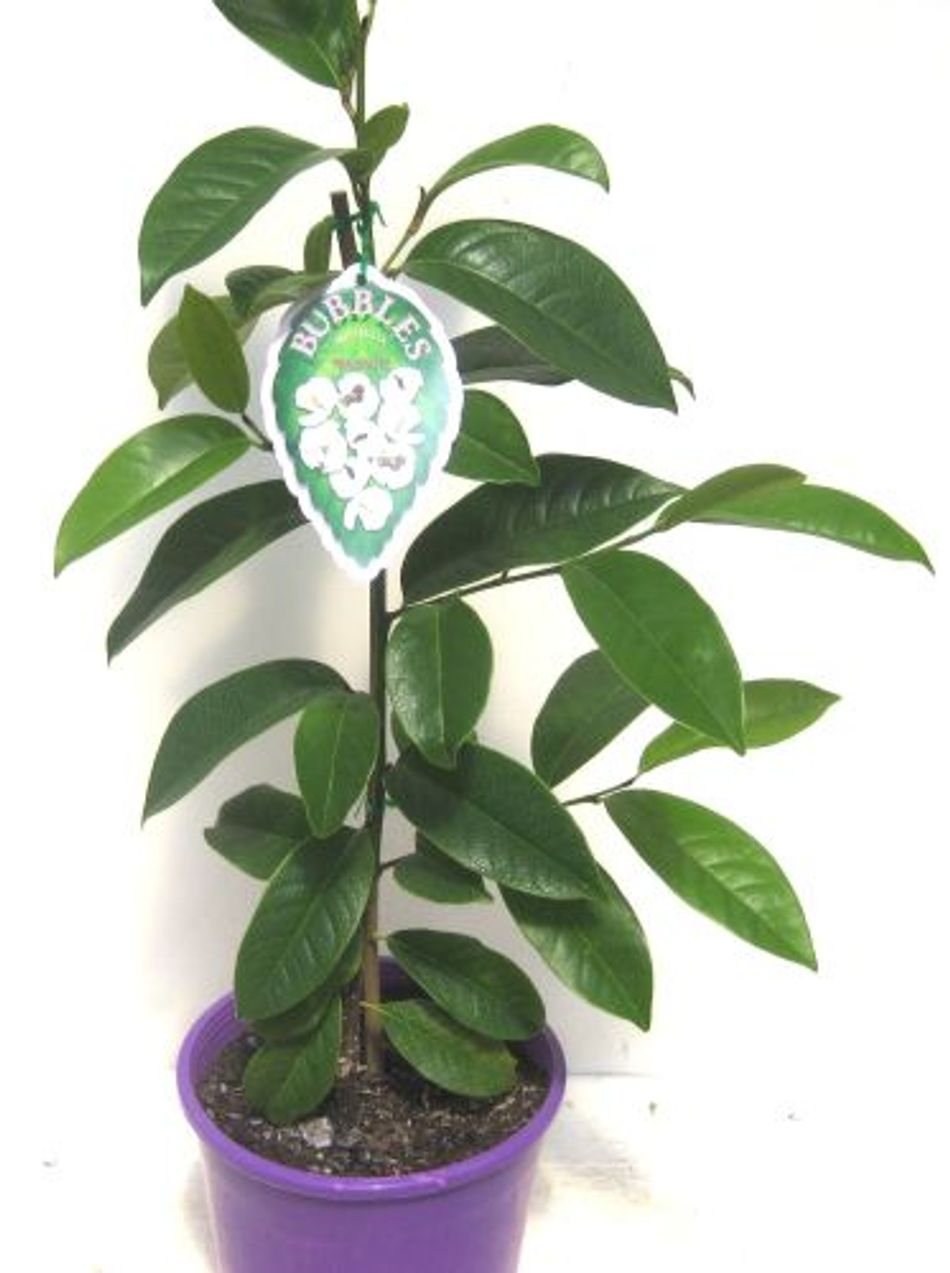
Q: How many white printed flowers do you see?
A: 9